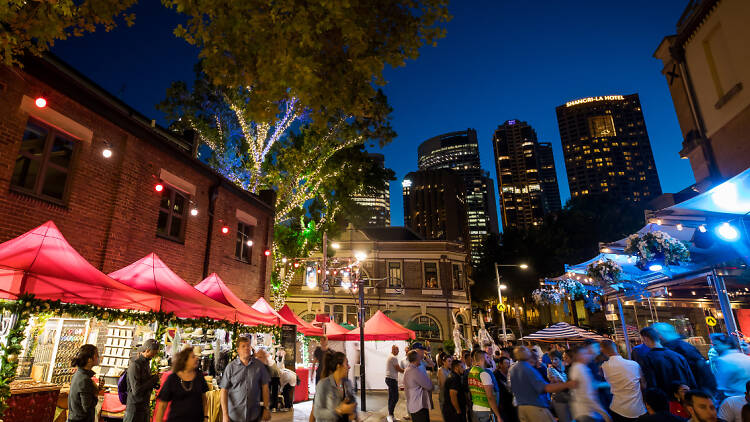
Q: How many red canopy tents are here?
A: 7